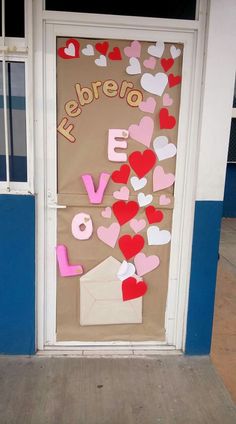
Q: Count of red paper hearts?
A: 12